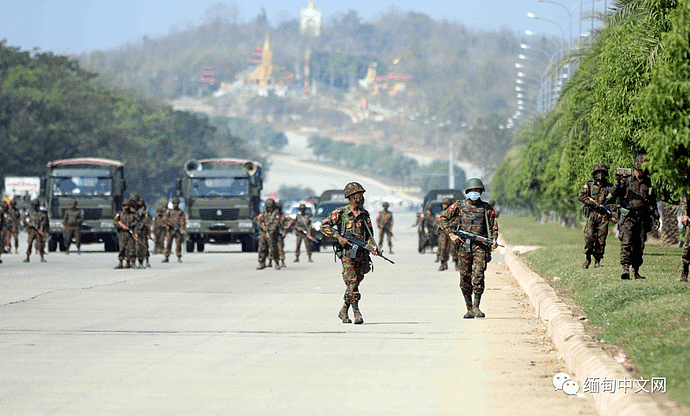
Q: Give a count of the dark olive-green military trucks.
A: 2